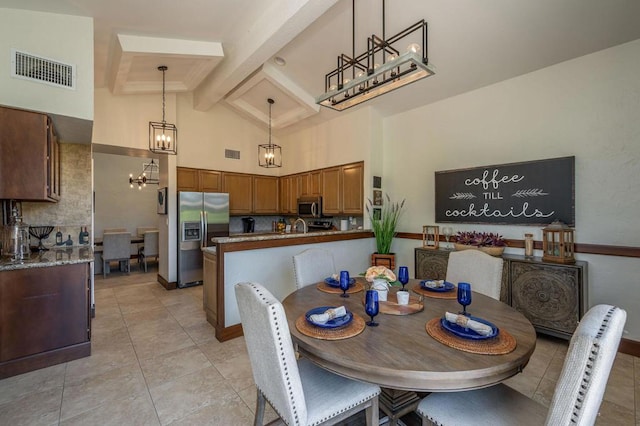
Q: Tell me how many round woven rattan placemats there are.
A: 4